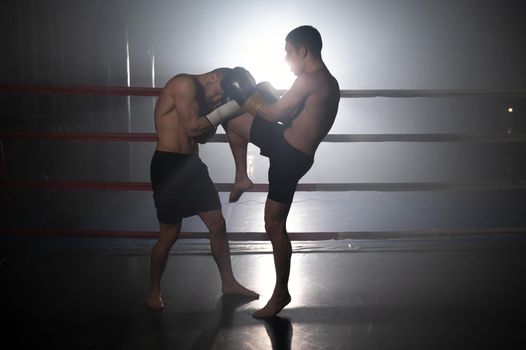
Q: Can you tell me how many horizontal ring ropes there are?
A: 4